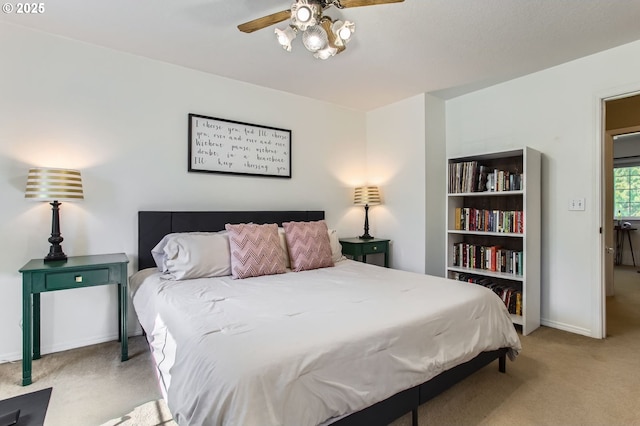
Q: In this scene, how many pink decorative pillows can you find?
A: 2